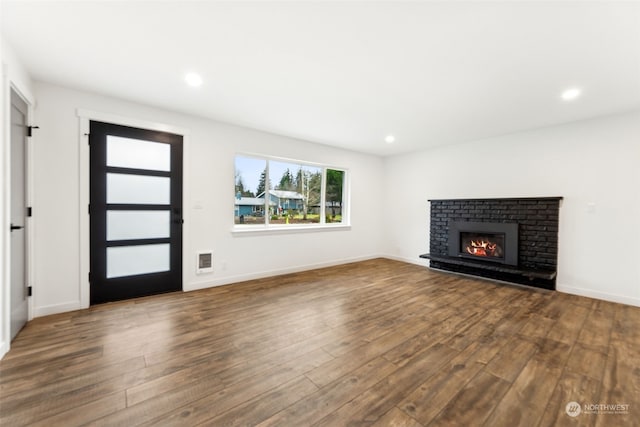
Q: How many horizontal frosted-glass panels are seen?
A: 4